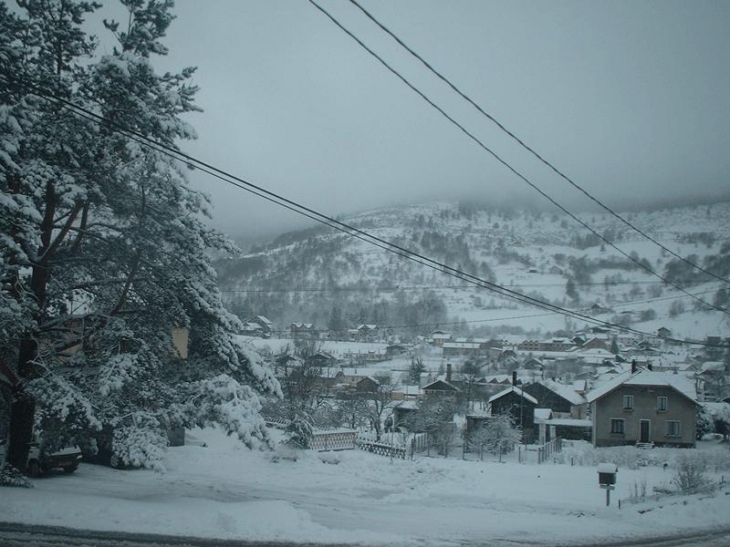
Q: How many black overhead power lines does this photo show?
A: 4